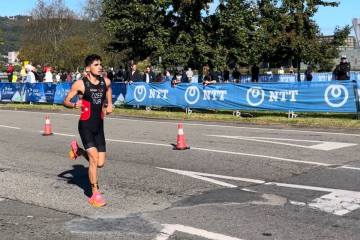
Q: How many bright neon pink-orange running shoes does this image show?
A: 2